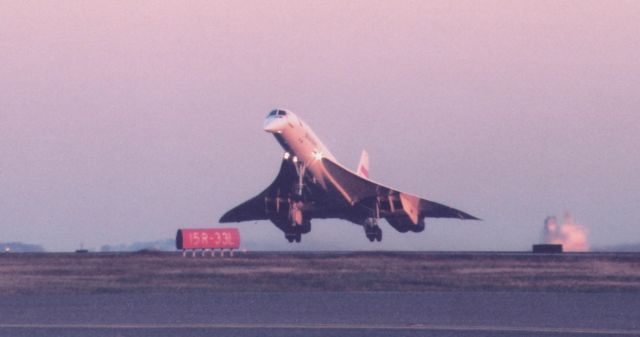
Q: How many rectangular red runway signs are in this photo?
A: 1